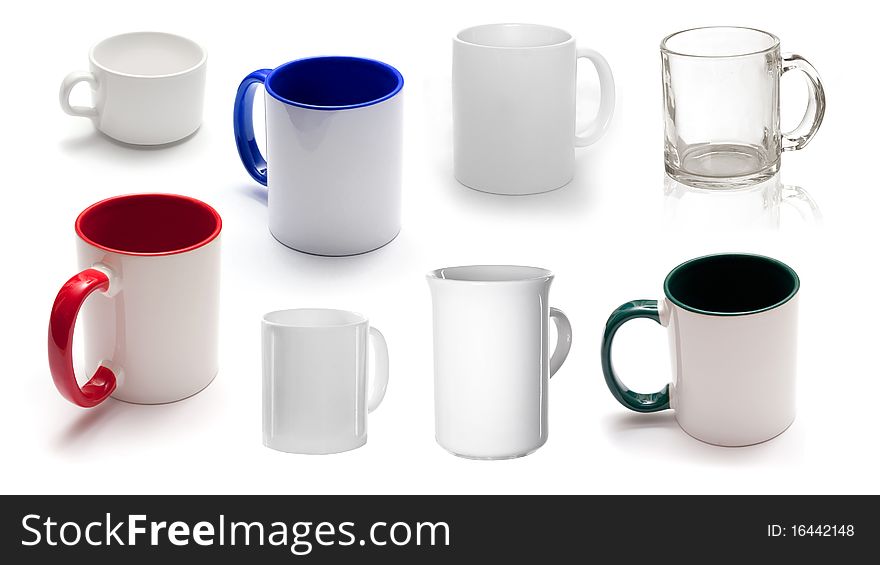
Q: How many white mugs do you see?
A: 4